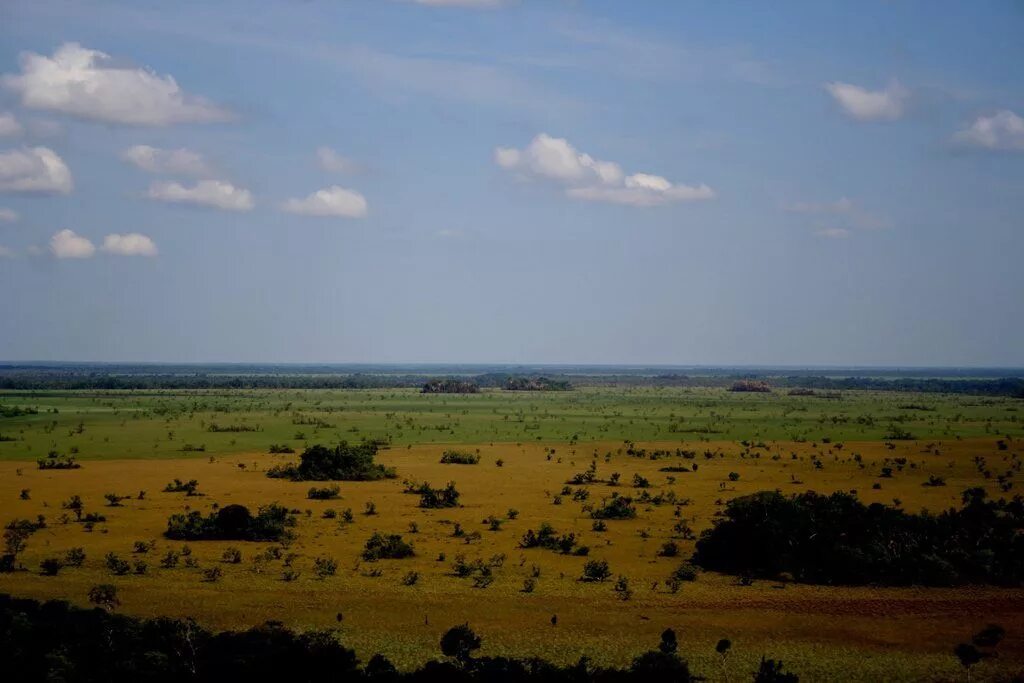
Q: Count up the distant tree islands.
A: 3